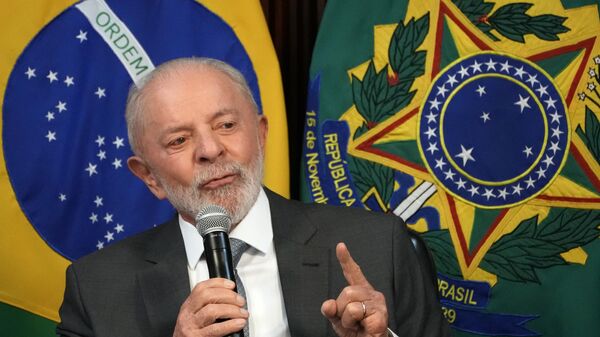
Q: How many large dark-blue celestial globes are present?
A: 2